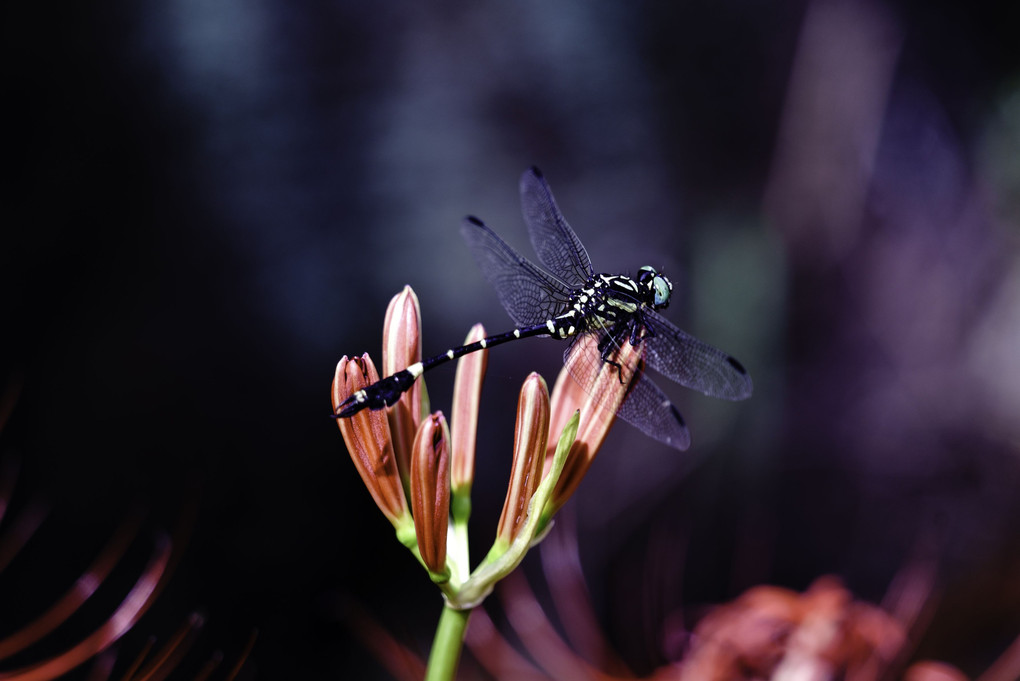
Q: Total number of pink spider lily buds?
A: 7